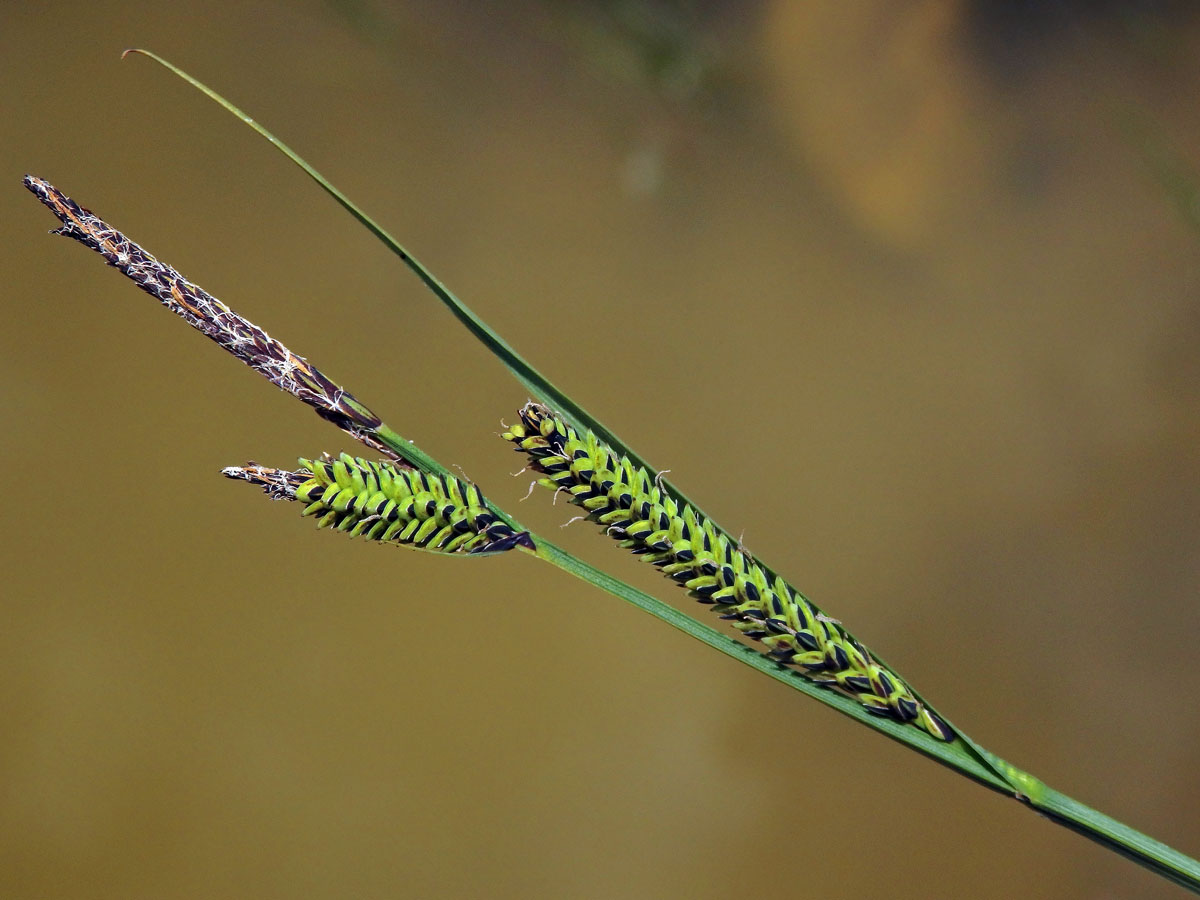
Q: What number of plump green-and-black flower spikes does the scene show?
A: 2